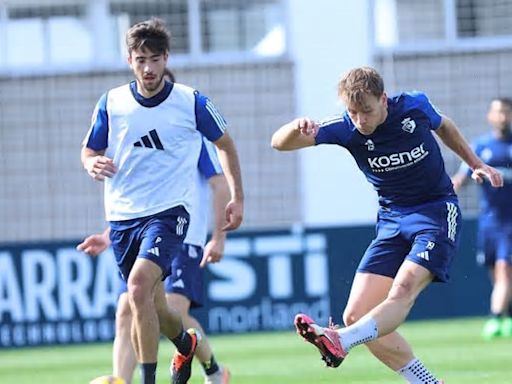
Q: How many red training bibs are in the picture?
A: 0